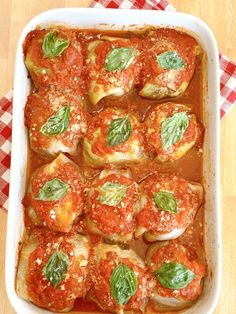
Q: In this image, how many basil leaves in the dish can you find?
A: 12